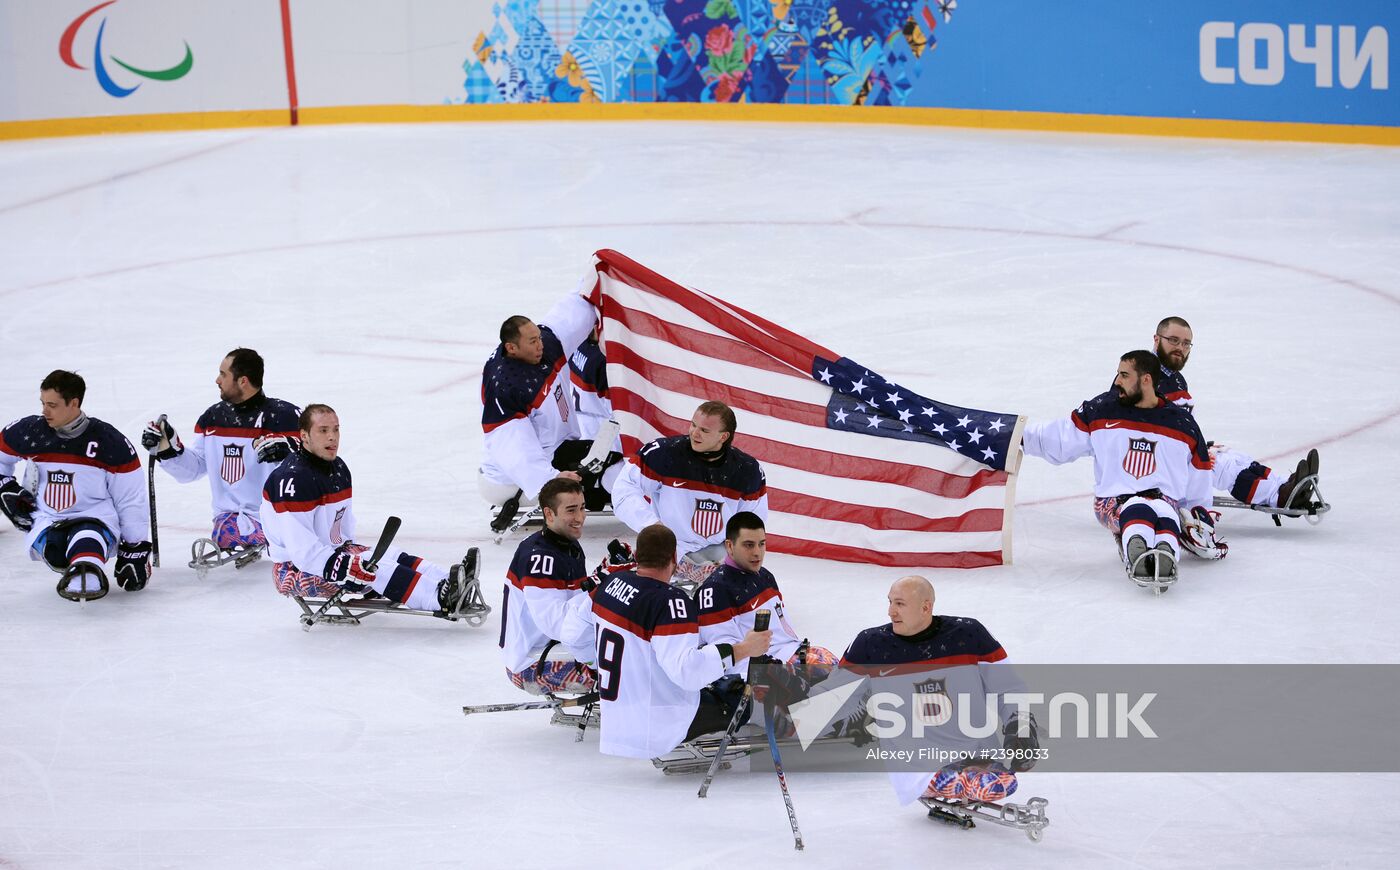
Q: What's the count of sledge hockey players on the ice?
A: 12